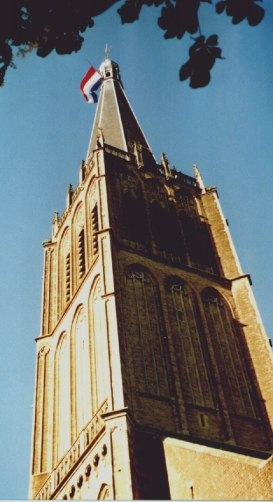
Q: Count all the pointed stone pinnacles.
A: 7